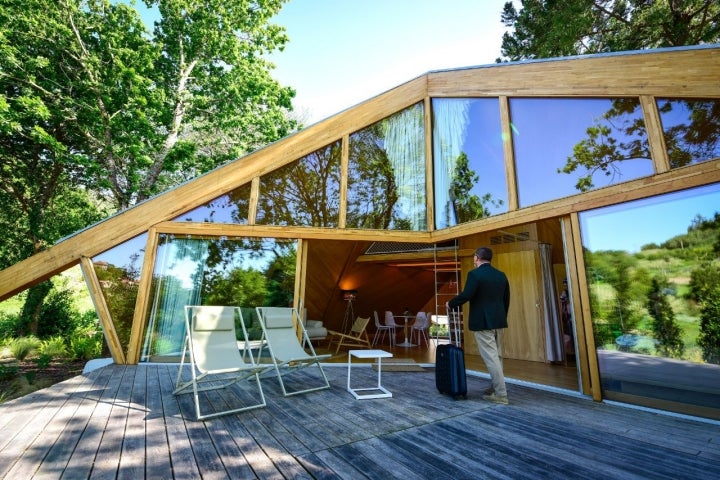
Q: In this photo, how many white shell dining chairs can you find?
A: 4